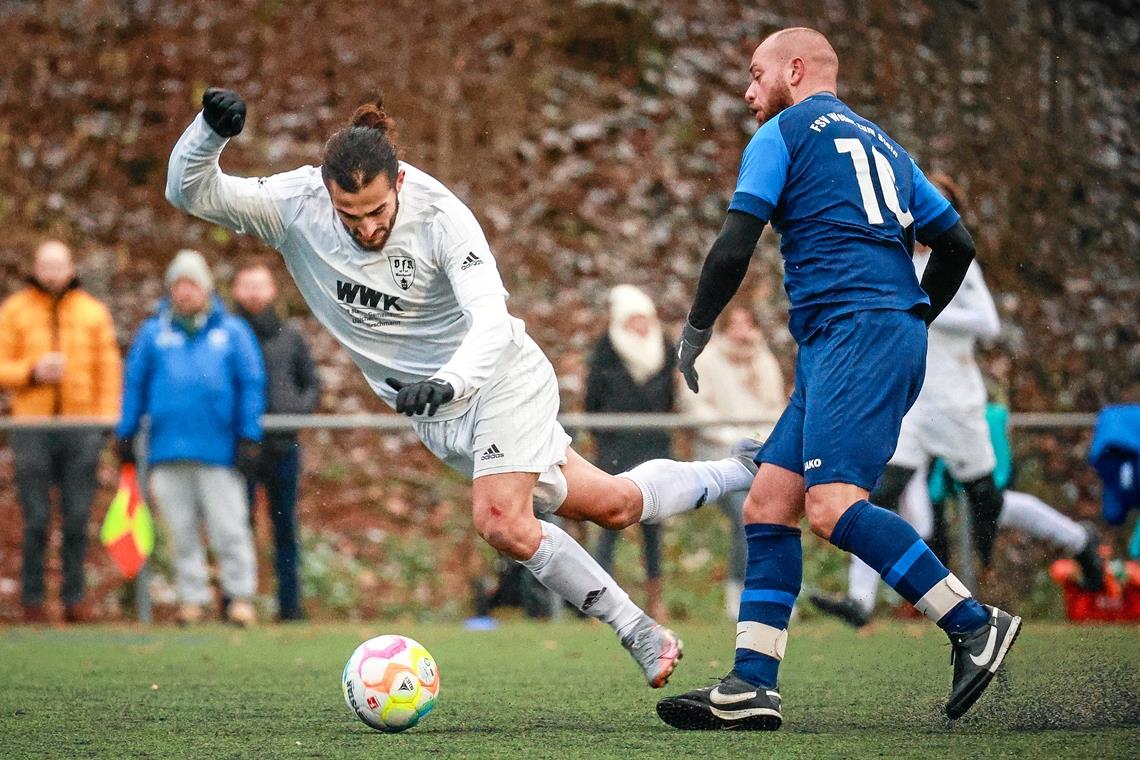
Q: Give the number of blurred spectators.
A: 5